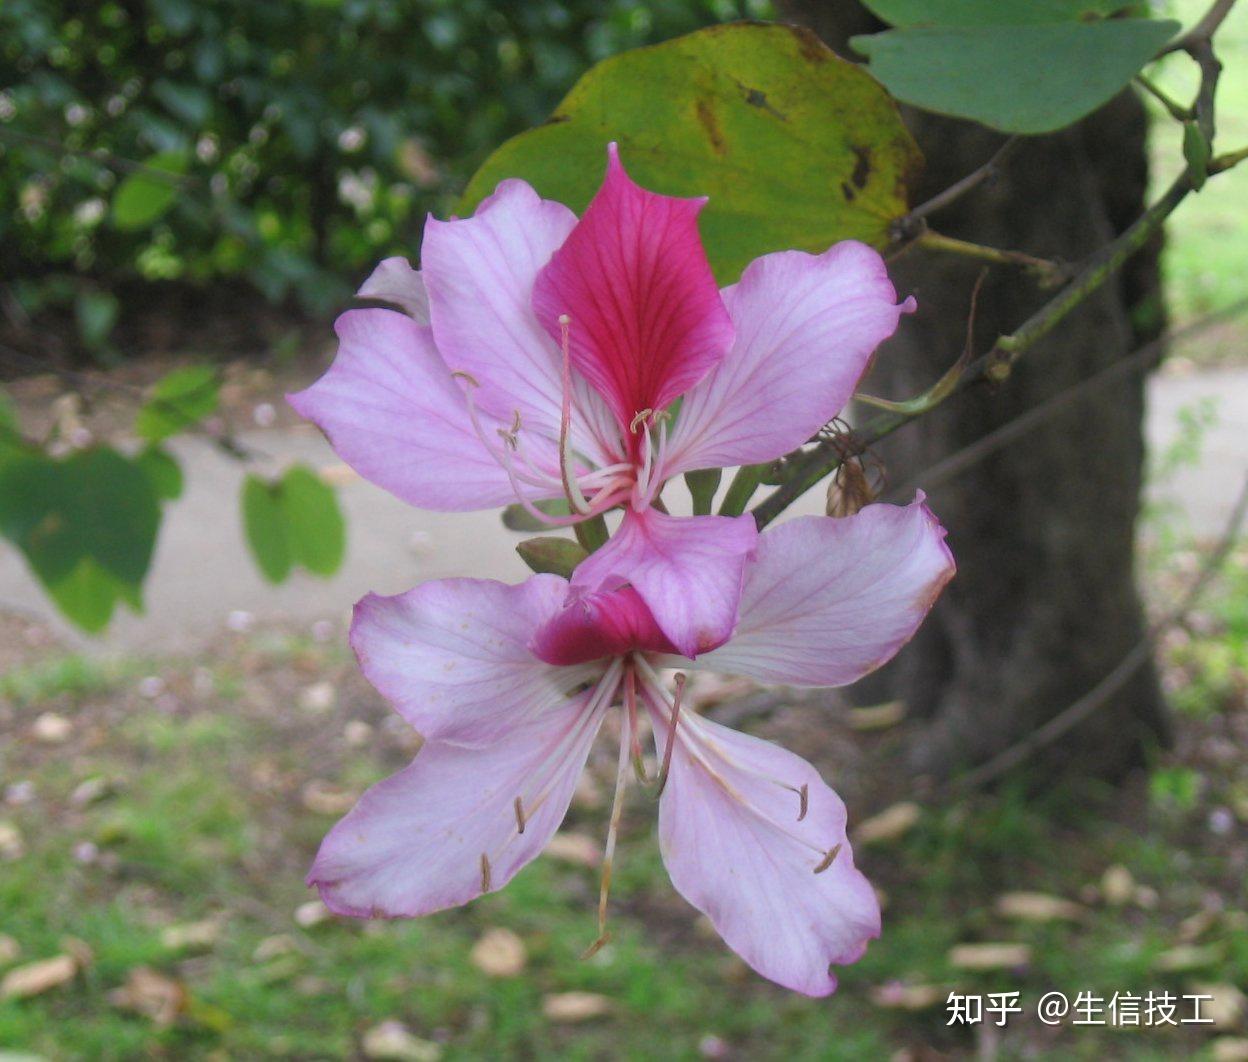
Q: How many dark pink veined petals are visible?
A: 2